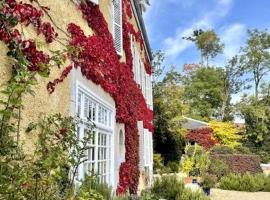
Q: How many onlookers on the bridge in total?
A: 0